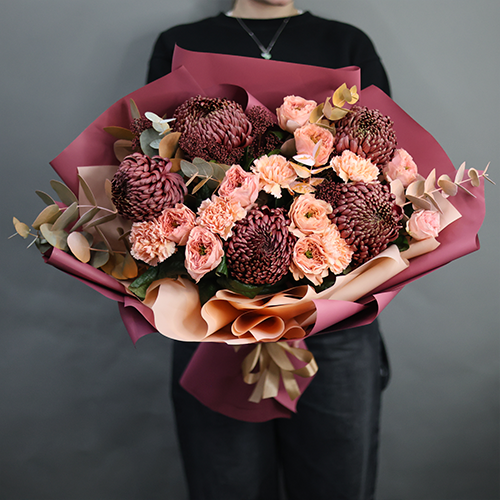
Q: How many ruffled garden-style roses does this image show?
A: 9